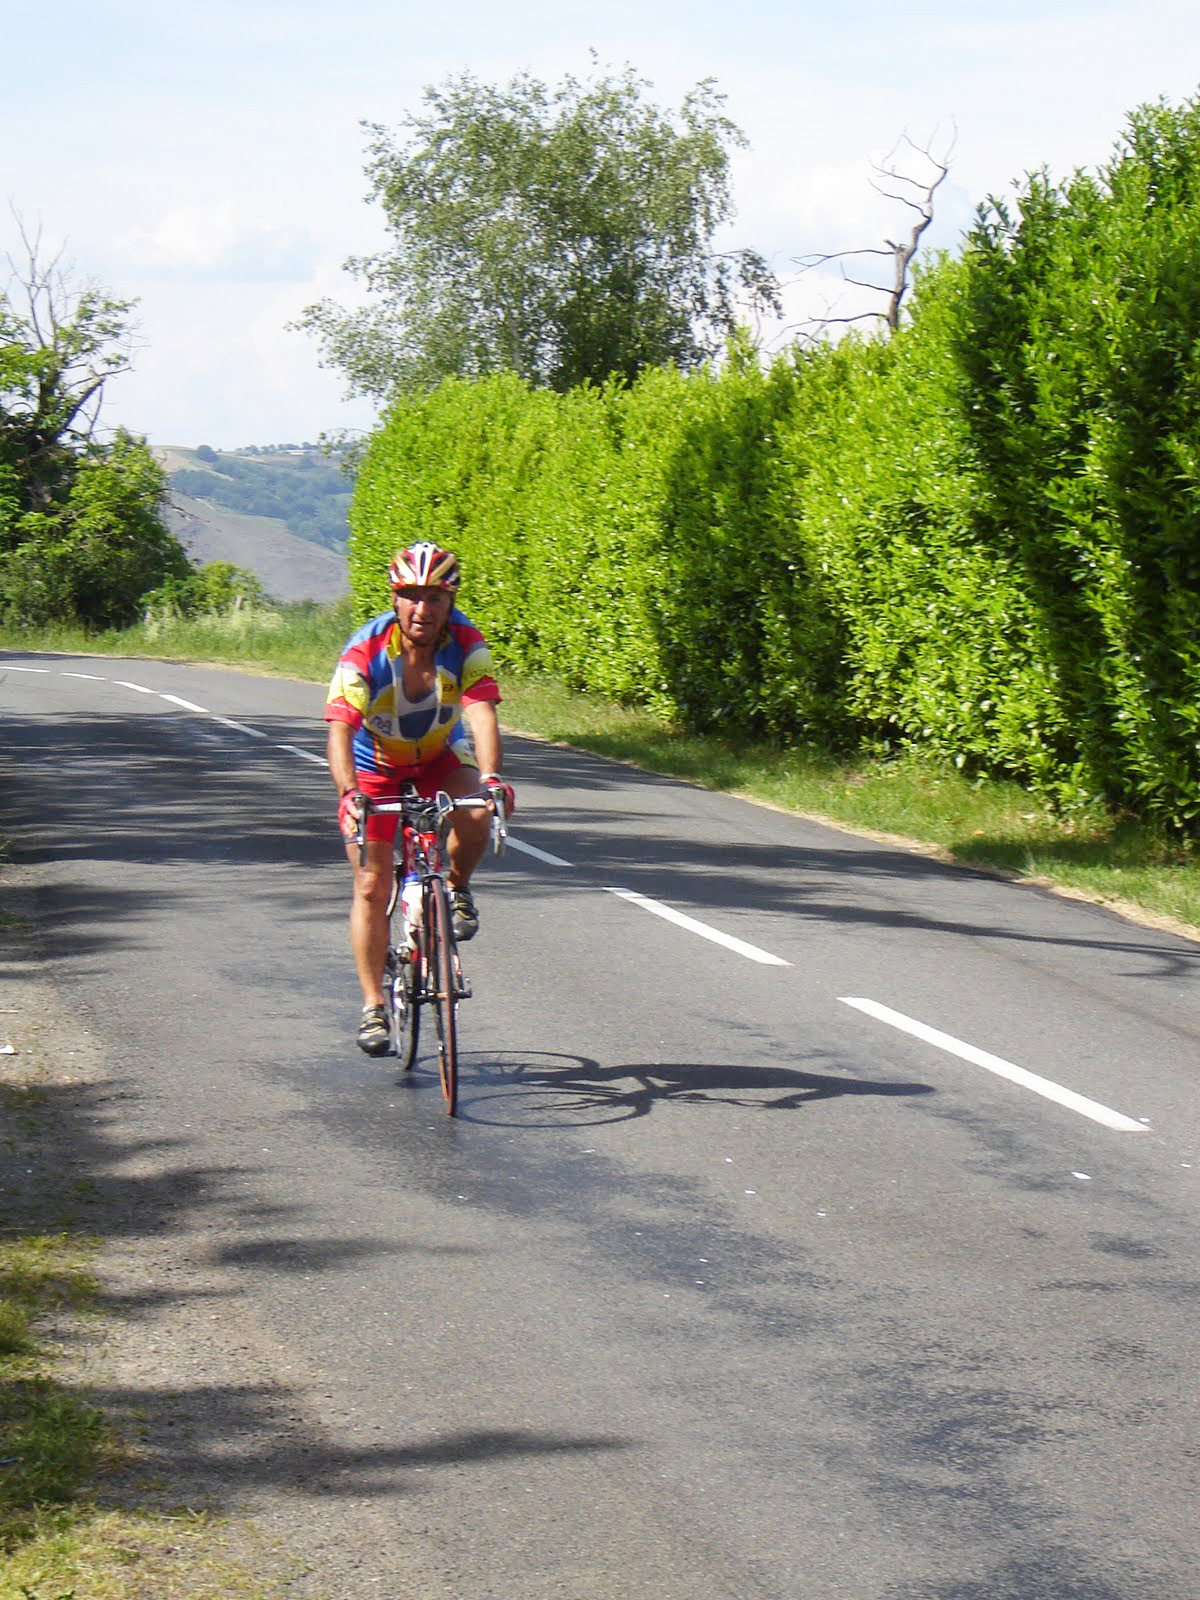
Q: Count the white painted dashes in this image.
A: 9